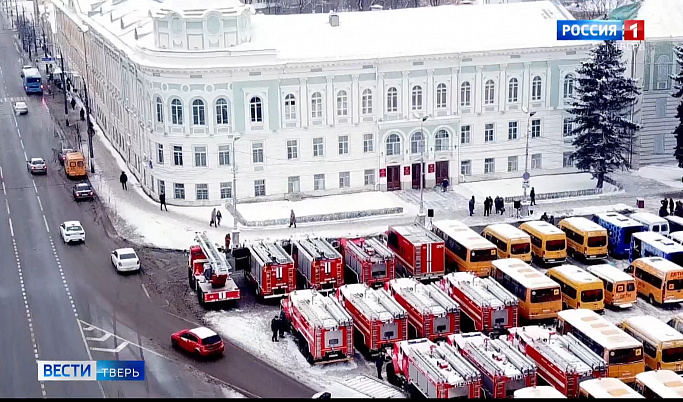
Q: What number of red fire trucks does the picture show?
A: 12